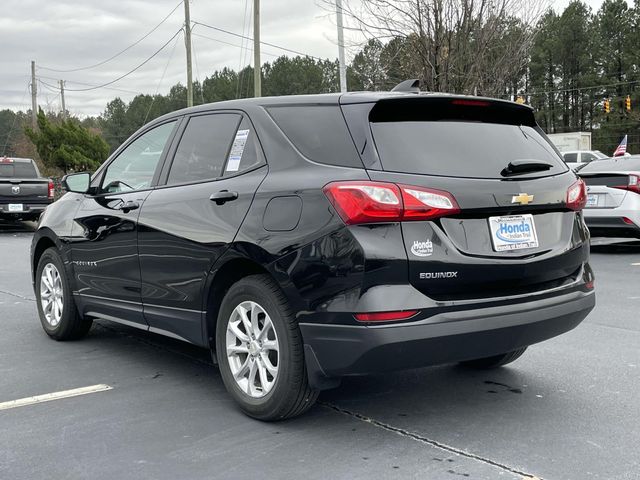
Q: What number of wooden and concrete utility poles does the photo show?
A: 5